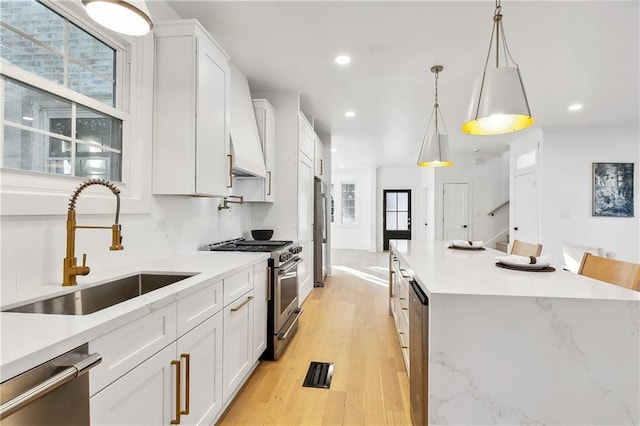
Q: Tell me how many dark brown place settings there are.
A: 2